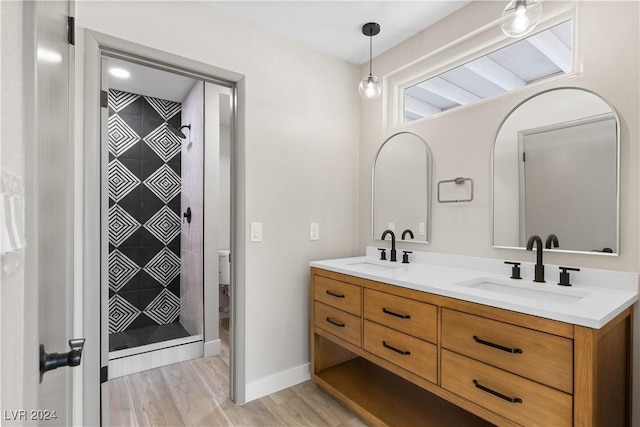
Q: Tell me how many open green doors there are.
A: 0